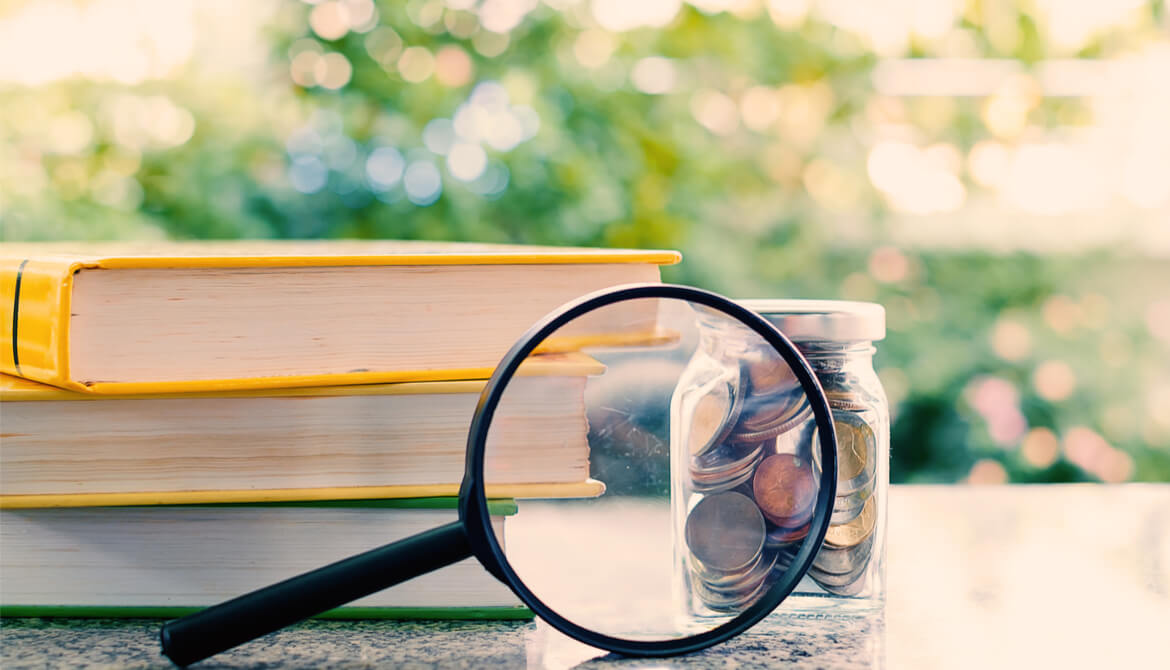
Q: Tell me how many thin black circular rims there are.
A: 1